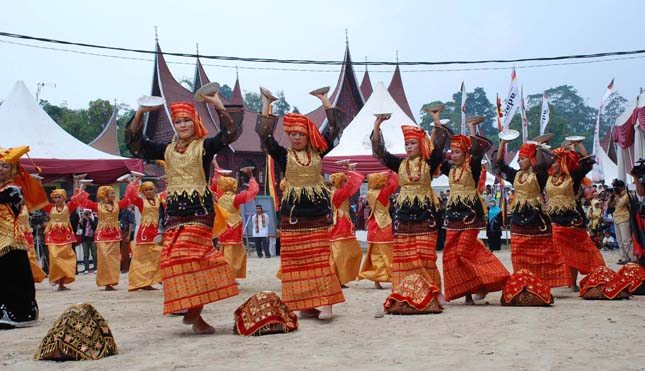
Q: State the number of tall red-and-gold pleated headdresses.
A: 6